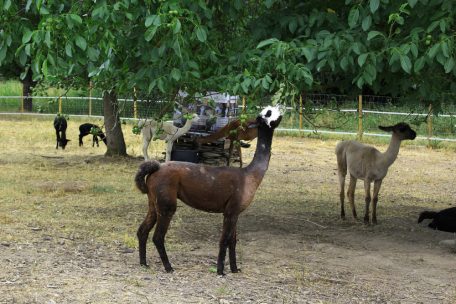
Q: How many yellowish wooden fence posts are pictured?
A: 8